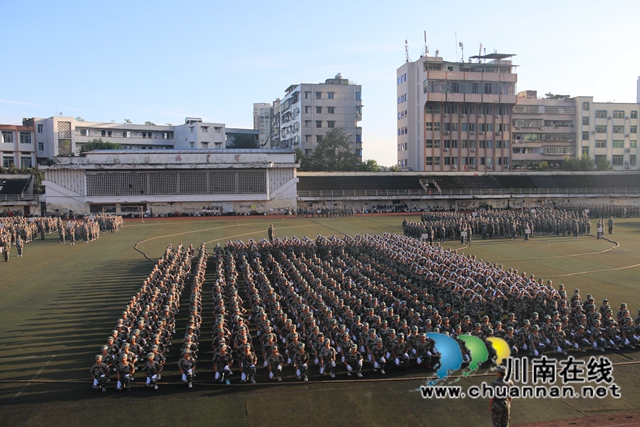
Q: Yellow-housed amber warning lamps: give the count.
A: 0